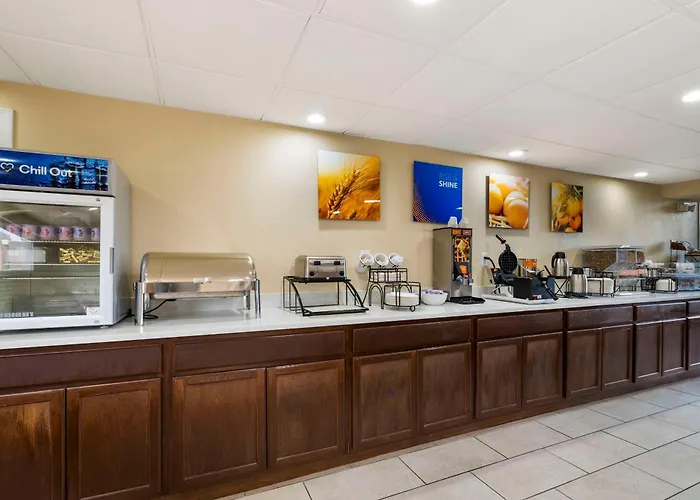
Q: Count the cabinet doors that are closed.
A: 13